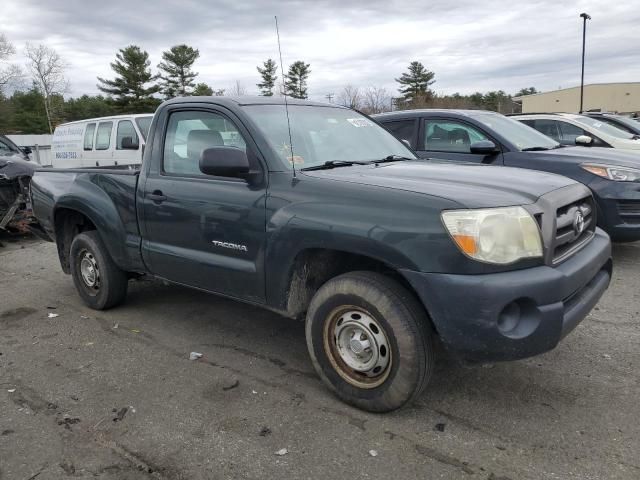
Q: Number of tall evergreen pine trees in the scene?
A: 5